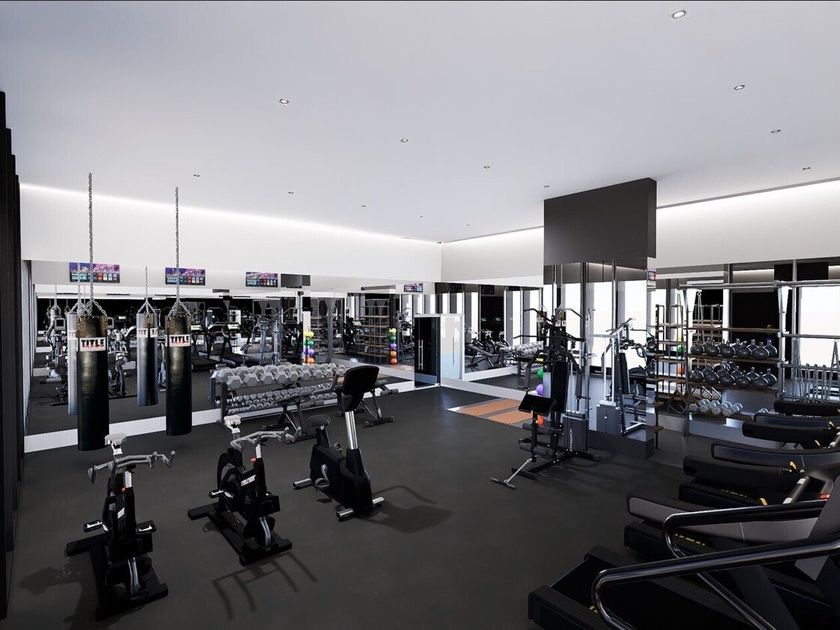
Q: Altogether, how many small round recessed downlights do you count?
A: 13